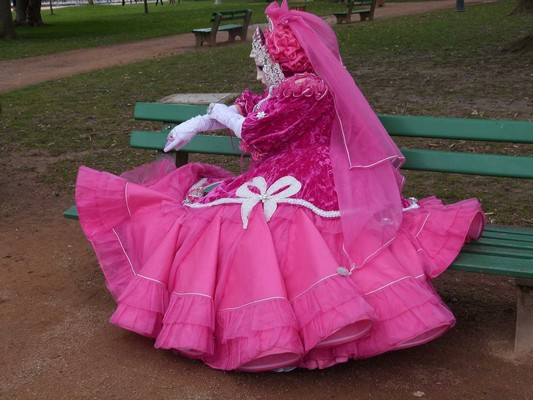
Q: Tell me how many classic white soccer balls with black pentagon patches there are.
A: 0